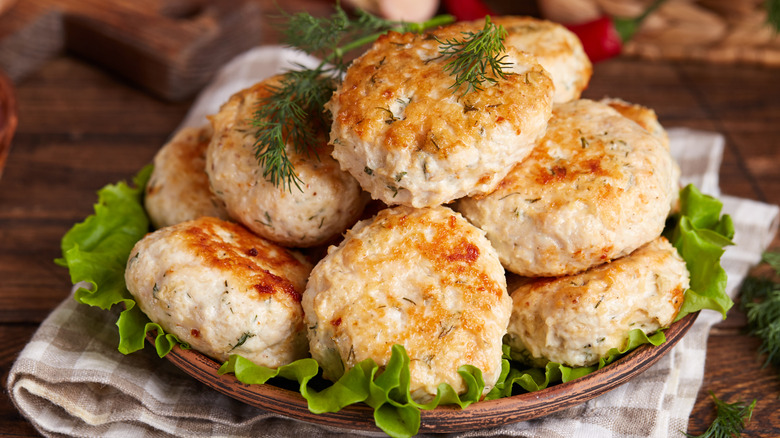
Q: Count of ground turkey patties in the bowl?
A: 9